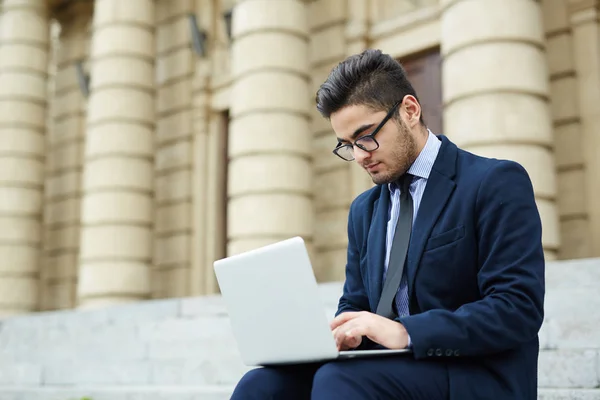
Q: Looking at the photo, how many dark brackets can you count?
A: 3